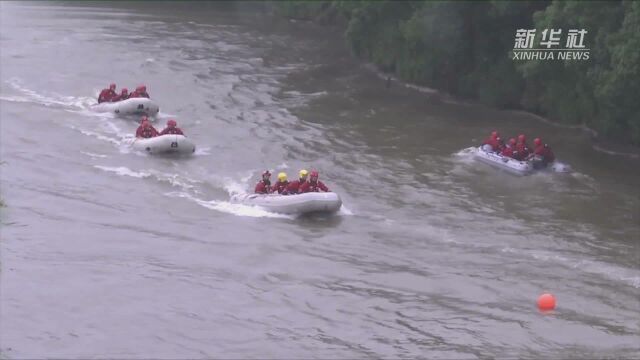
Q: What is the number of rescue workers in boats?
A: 14